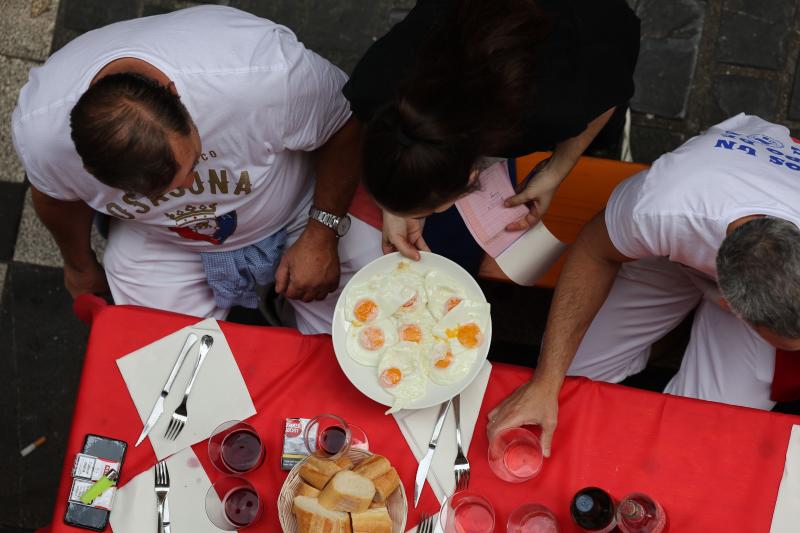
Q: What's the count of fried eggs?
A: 8